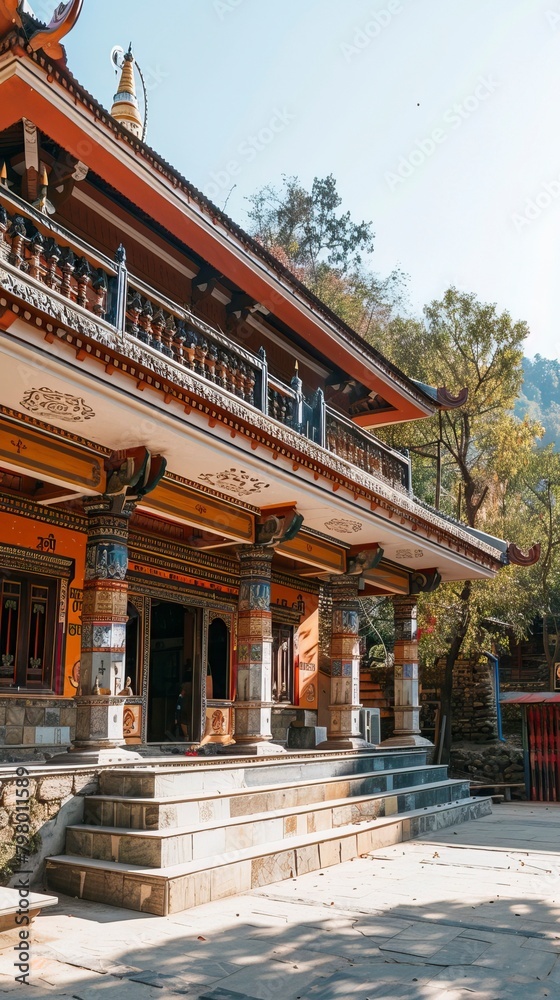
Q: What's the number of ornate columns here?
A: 4